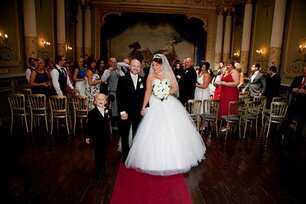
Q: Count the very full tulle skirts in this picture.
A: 1